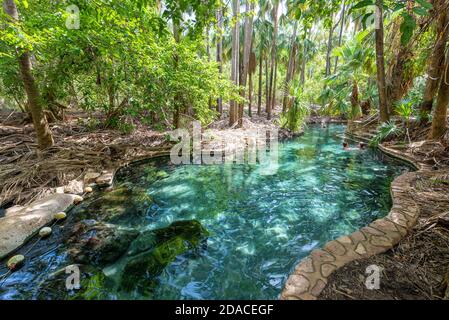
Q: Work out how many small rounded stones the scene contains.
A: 5